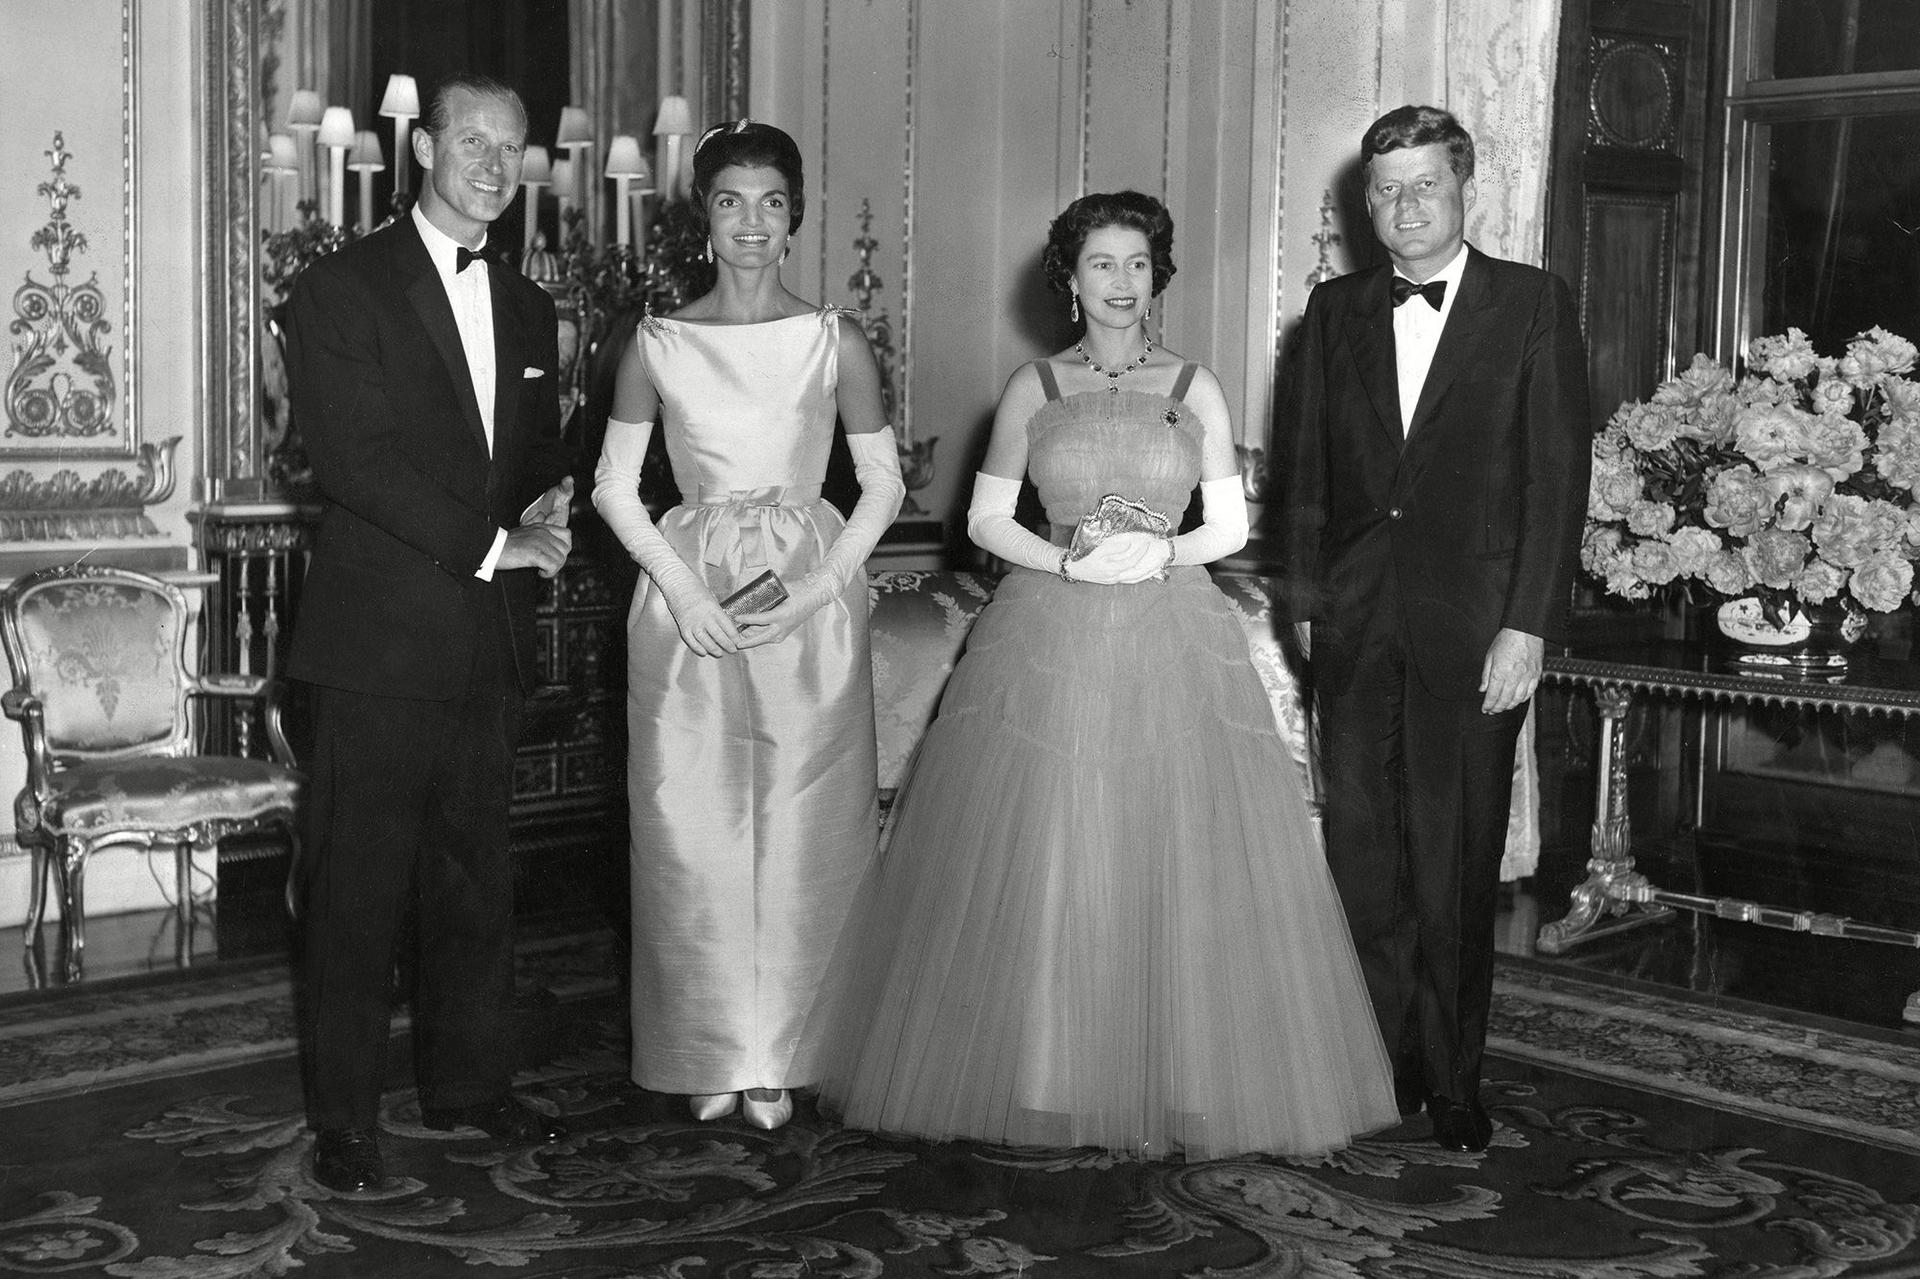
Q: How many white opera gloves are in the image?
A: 4